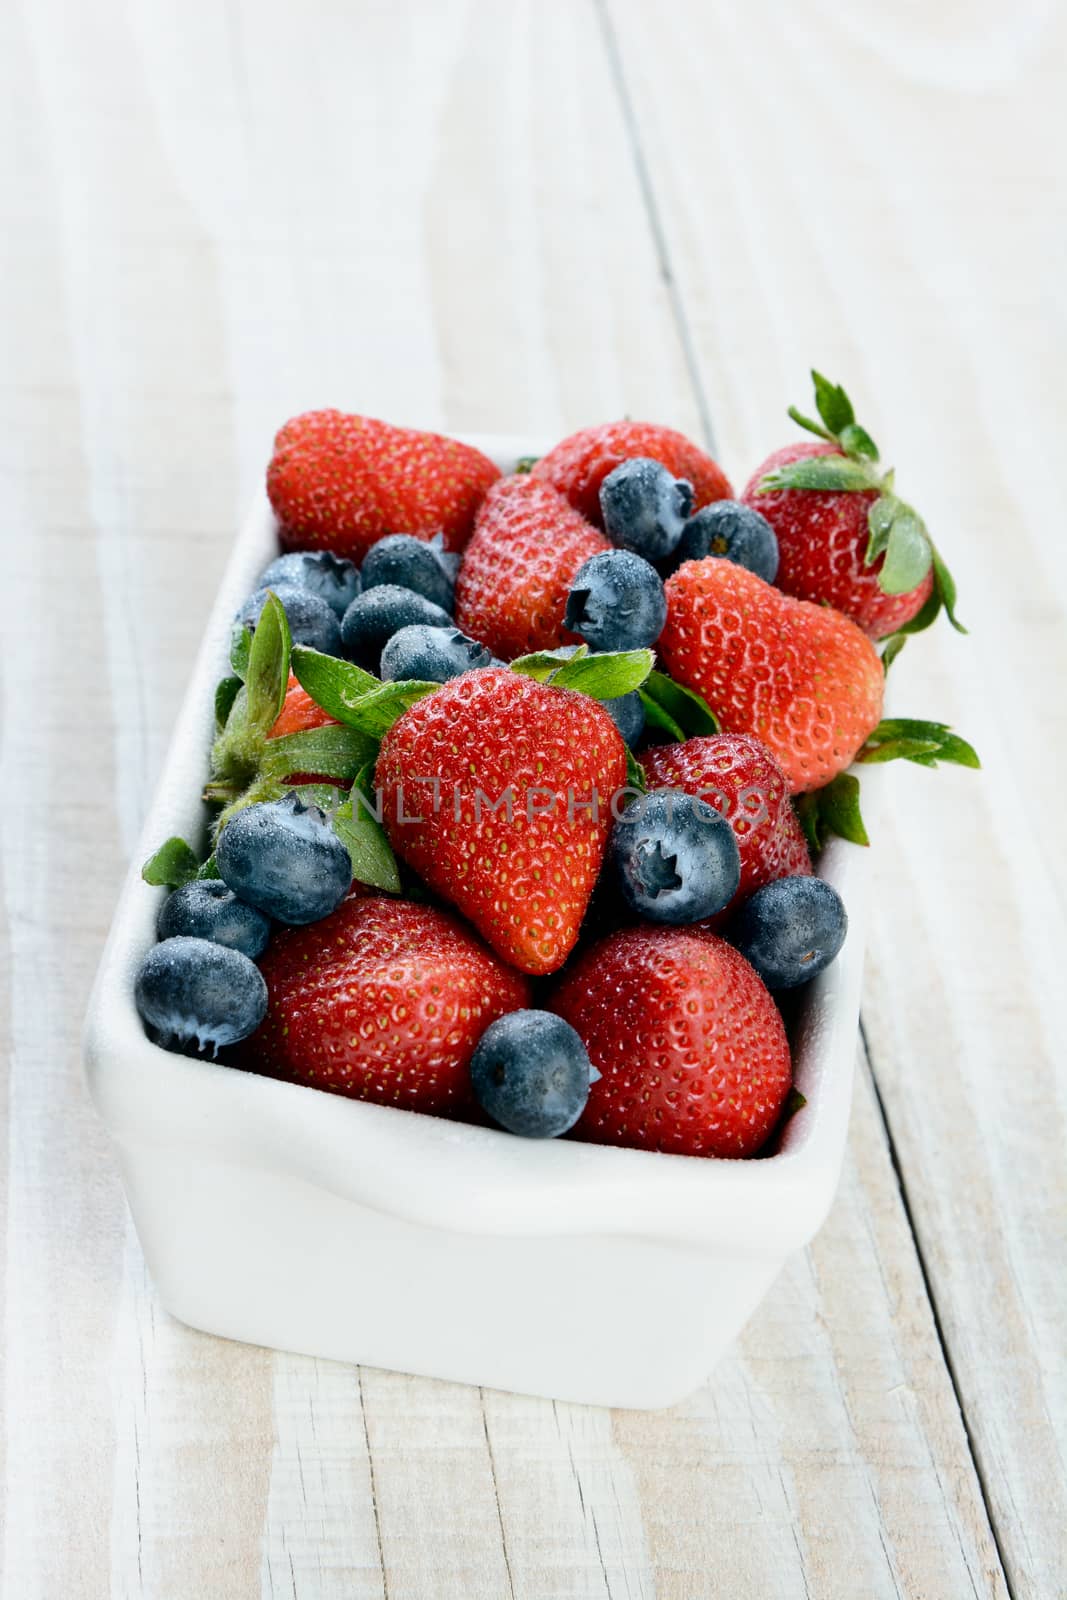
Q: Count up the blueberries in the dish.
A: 15